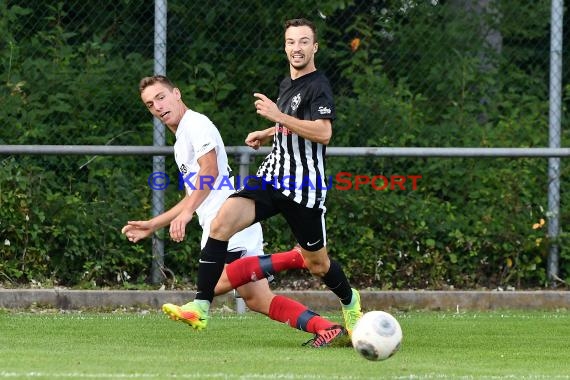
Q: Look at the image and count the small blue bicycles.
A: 0